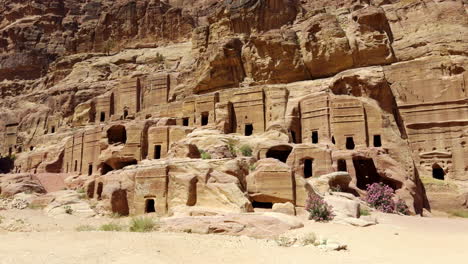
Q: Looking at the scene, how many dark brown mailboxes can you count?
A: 0